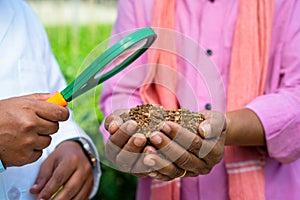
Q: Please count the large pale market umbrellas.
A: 0